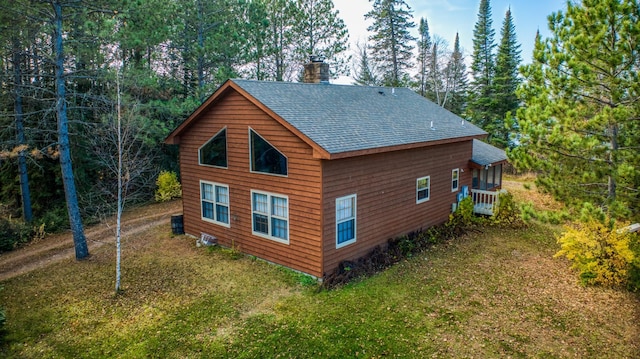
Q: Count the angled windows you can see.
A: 2